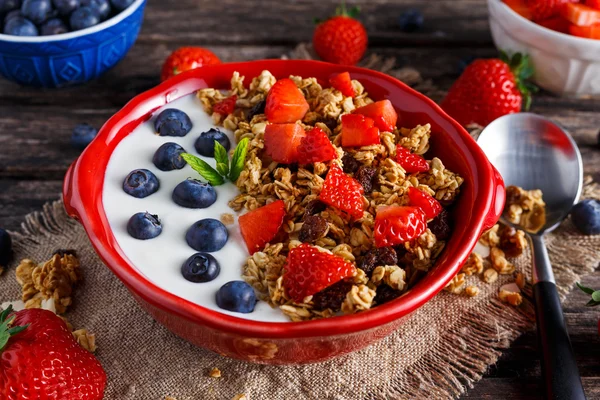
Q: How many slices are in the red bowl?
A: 13